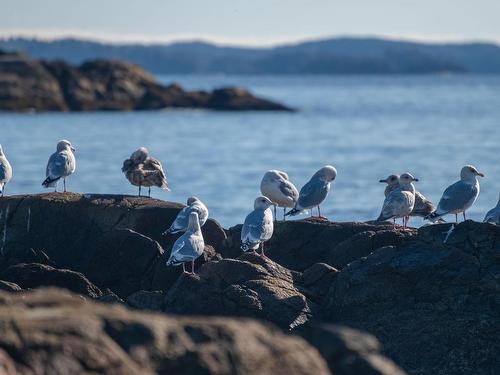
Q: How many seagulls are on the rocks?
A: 12